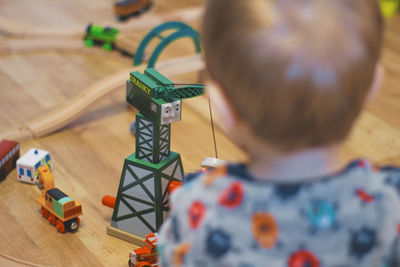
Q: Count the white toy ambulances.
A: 1